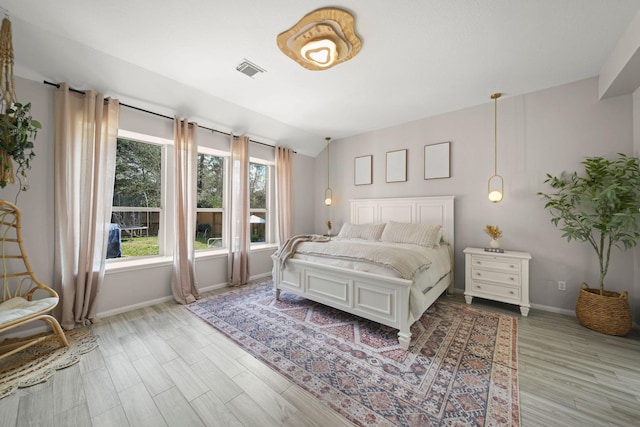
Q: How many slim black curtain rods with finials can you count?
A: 1